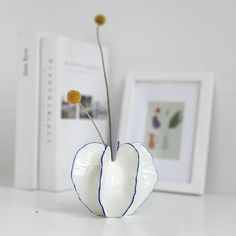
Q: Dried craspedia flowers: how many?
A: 2